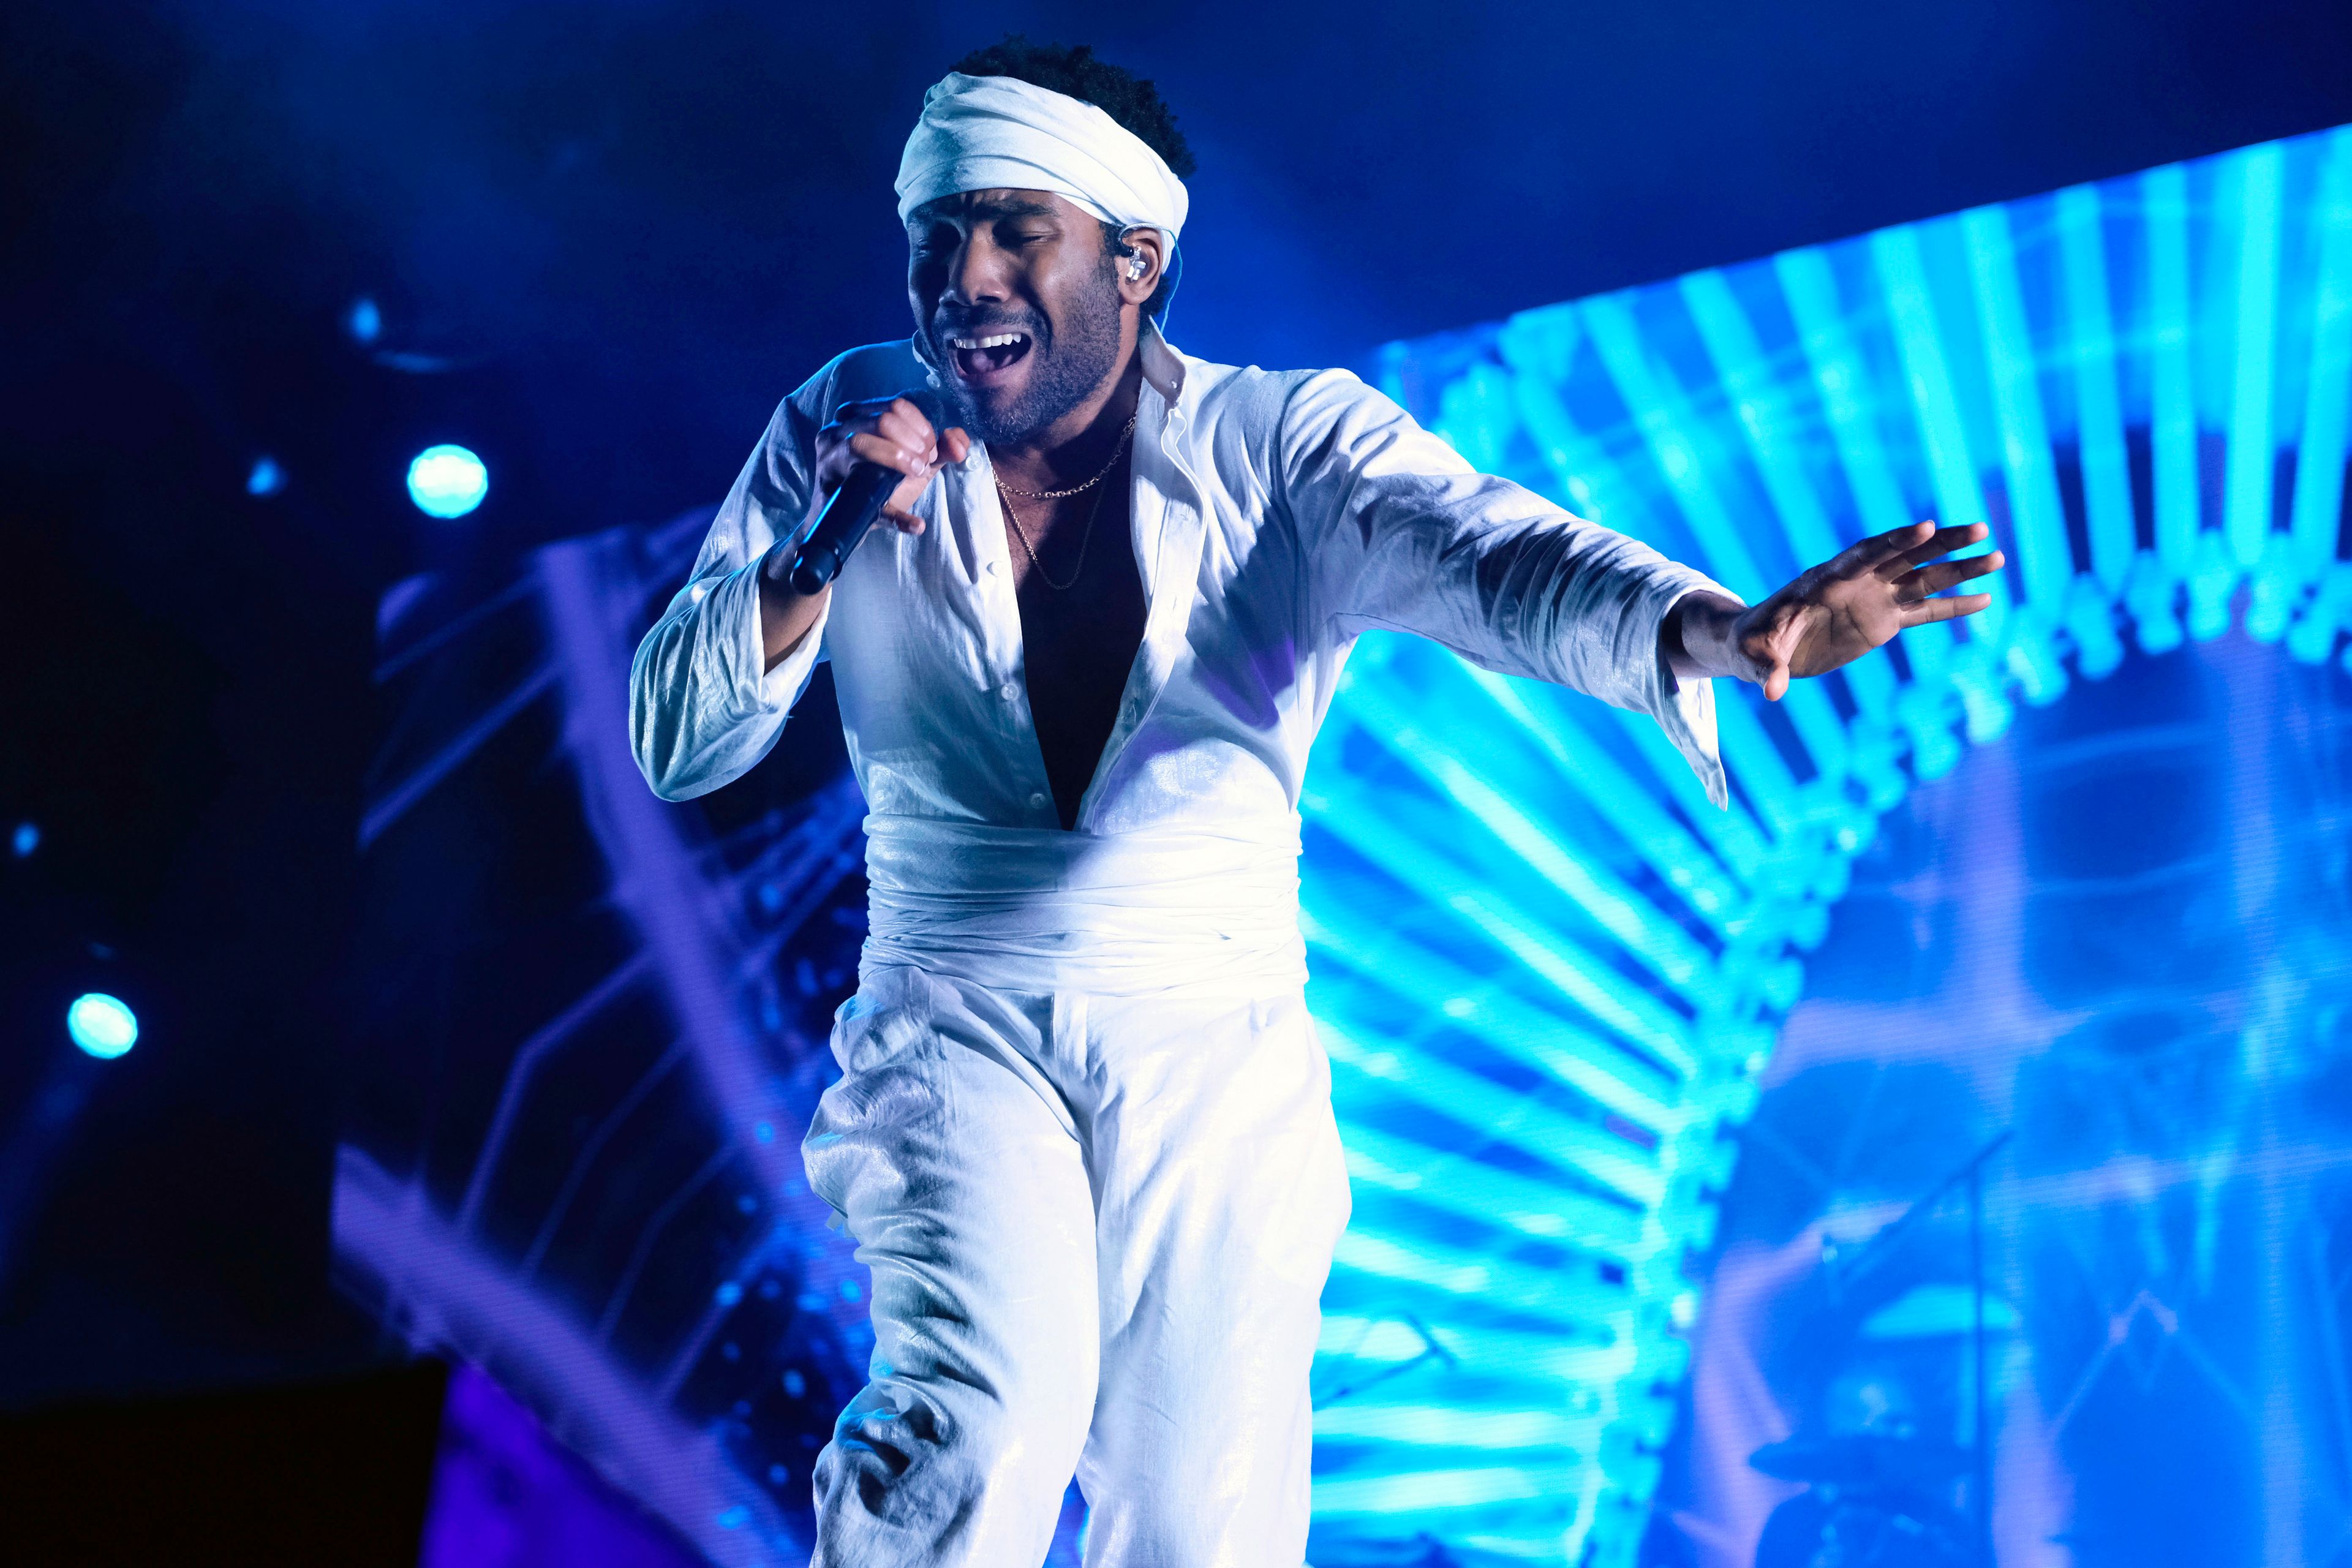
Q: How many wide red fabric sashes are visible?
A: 0